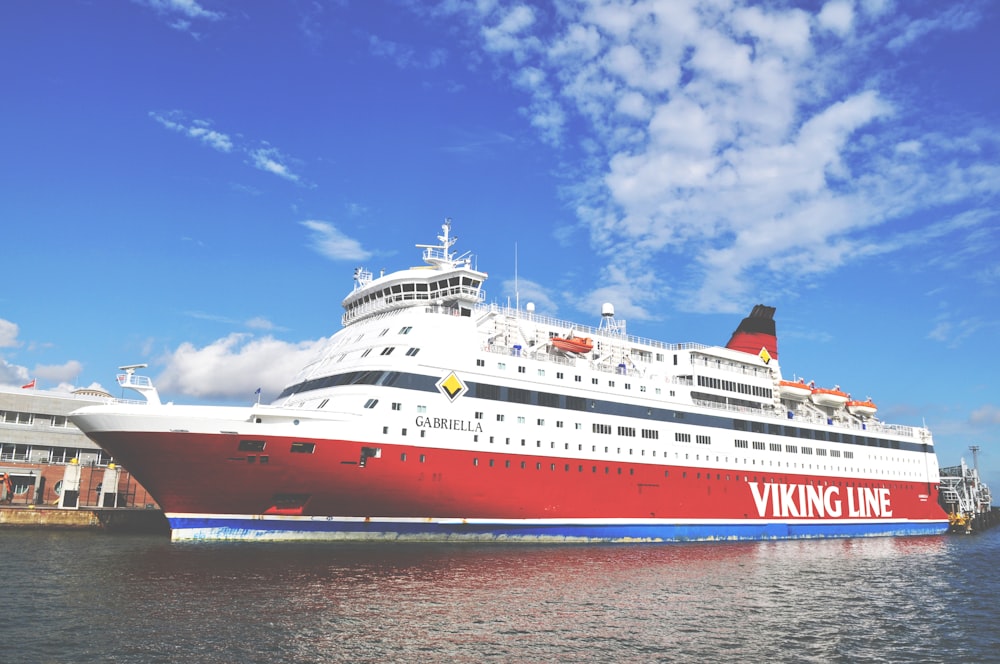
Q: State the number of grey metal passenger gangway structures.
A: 1